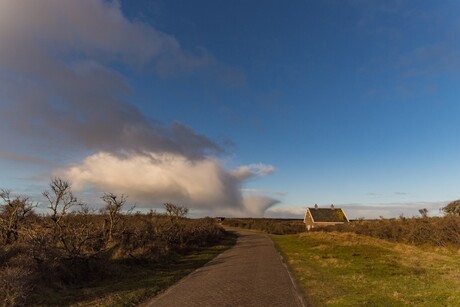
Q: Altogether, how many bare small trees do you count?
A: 4